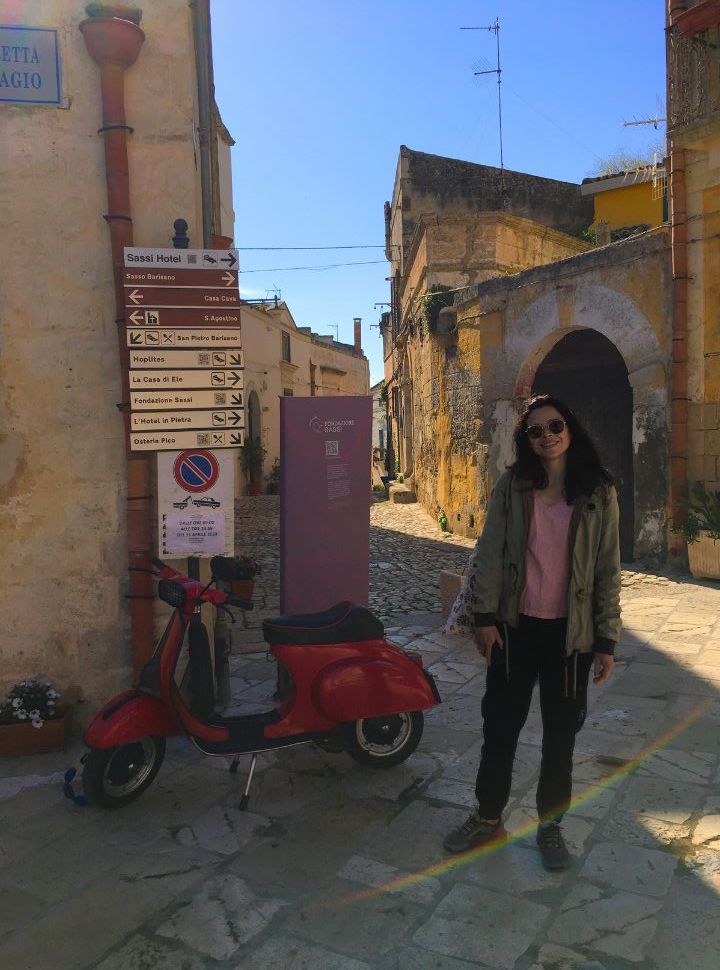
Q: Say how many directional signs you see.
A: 10